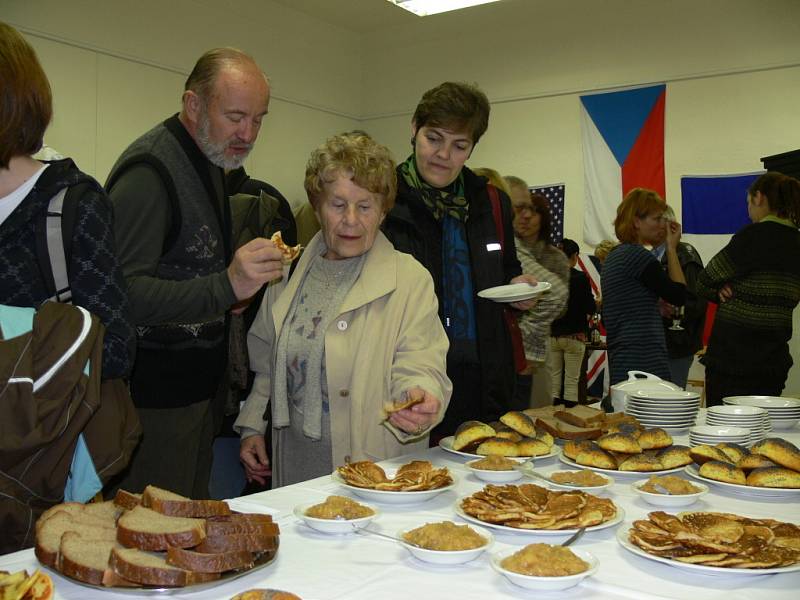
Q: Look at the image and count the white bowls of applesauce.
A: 6